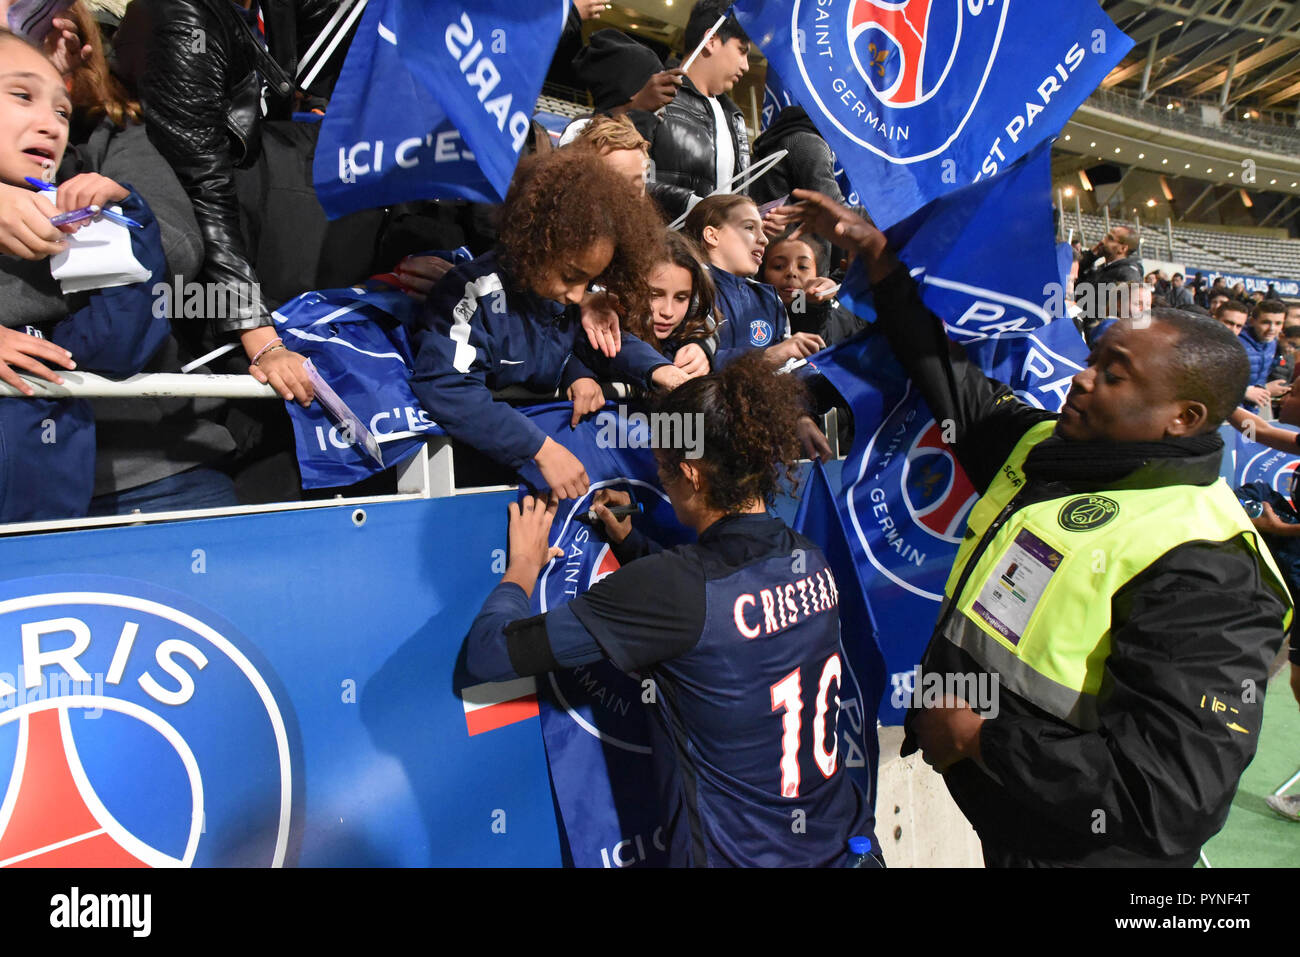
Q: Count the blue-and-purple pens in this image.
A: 2